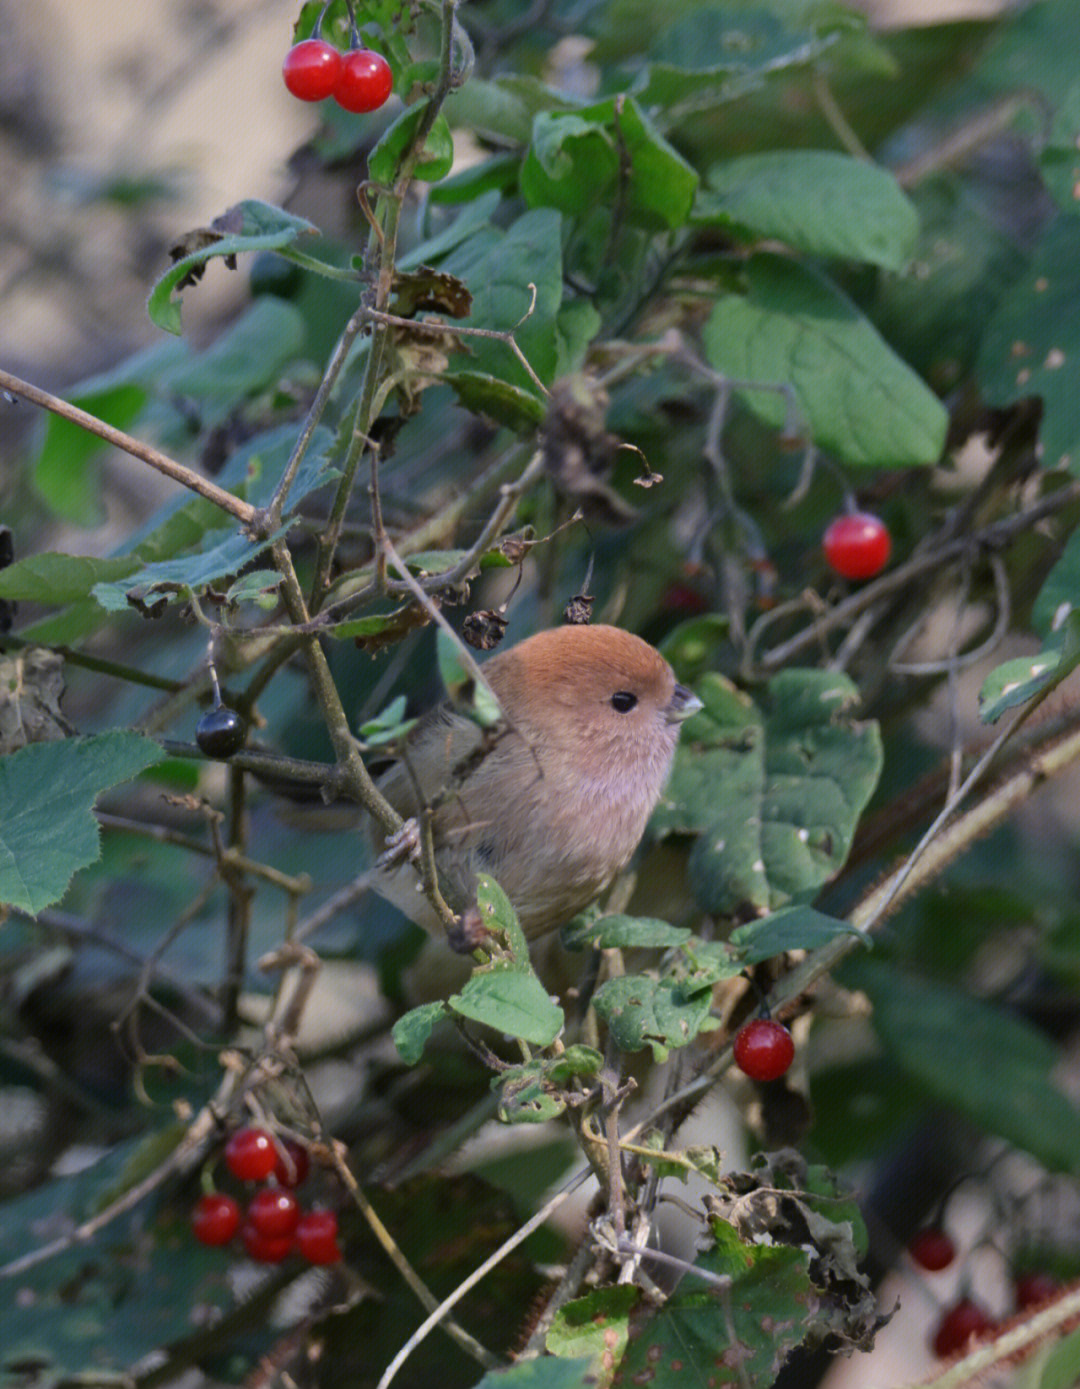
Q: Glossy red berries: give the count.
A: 13